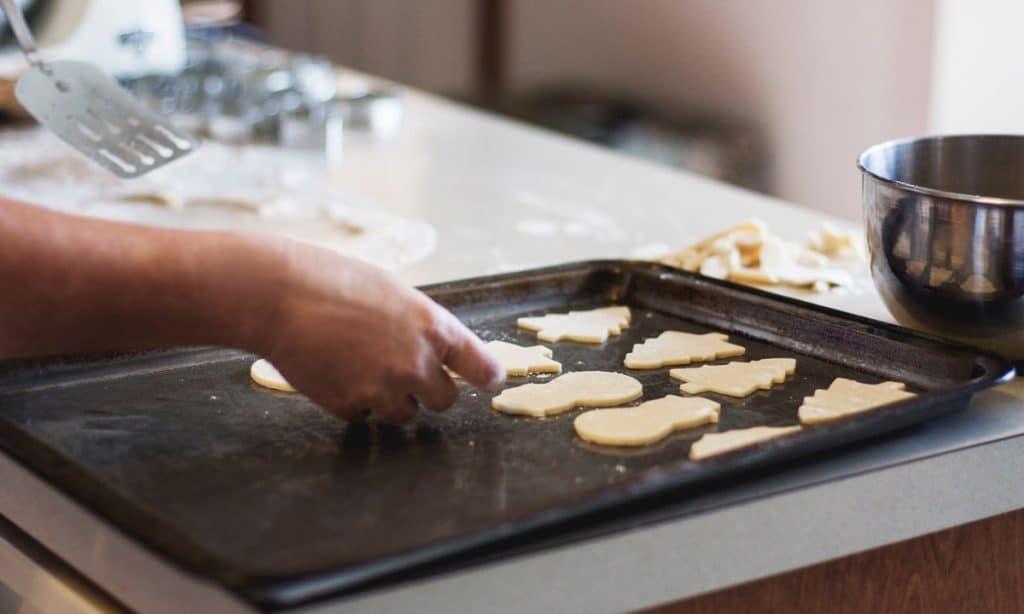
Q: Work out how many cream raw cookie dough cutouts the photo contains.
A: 9